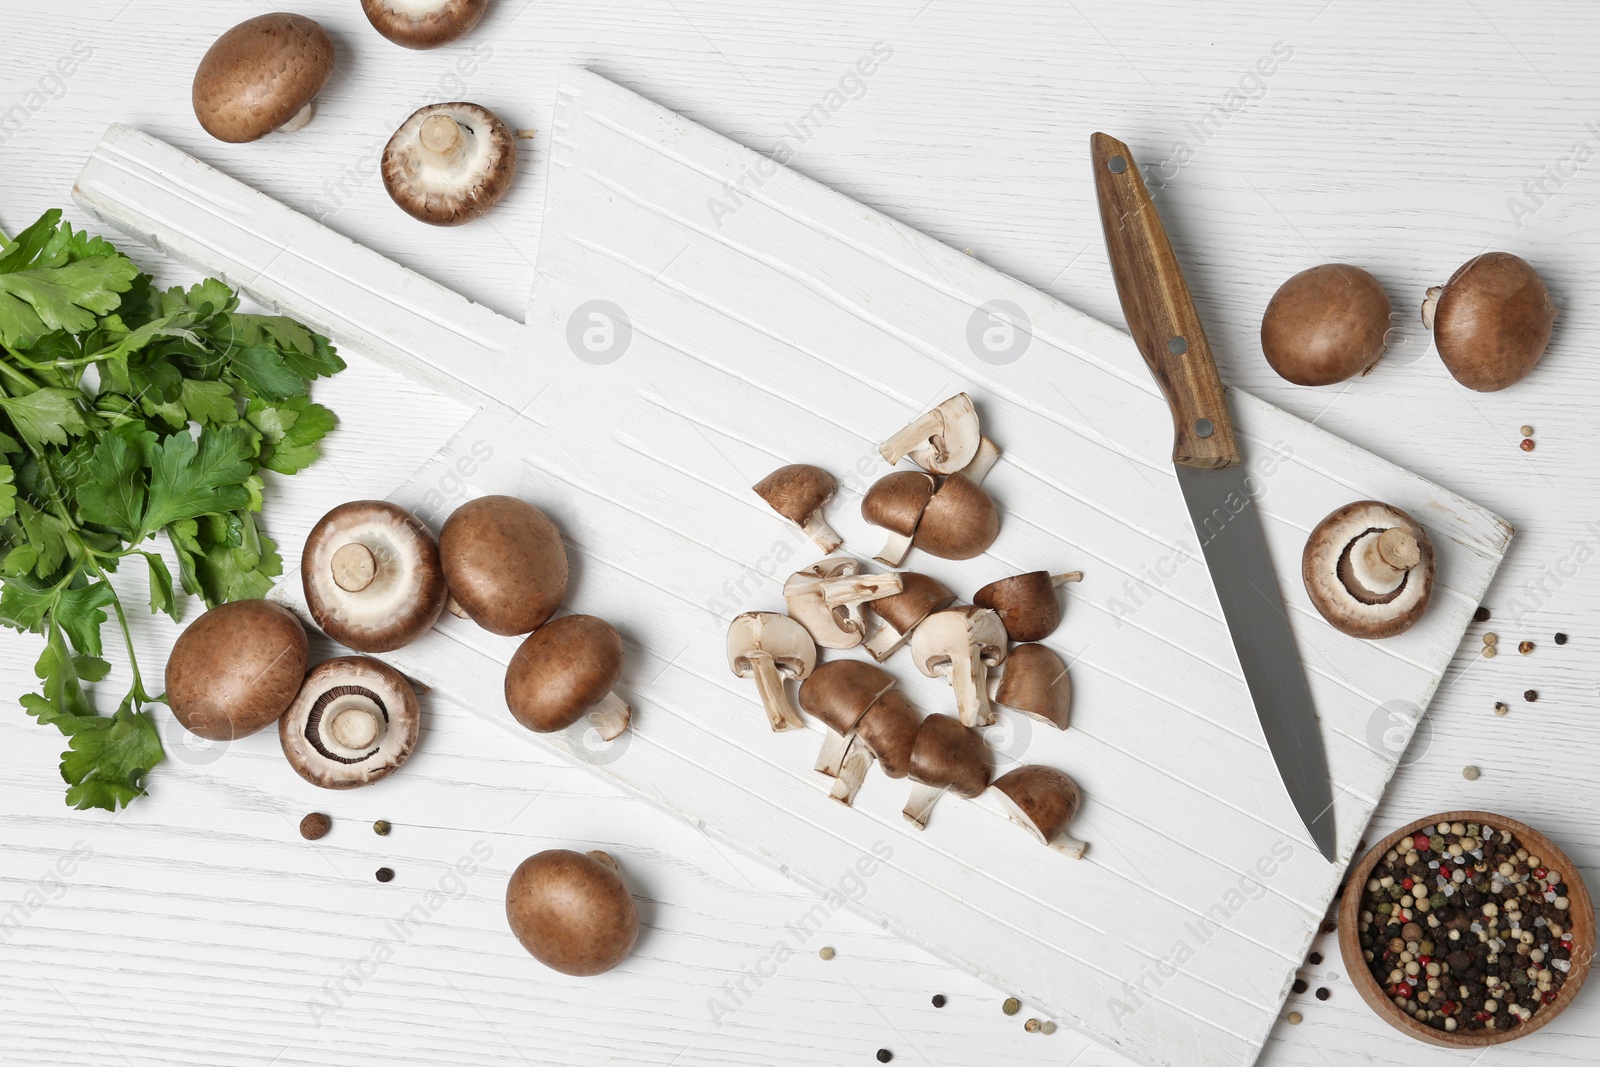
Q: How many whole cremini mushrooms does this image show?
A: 12